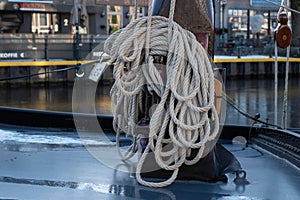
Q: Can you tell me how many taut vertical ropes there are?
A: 4